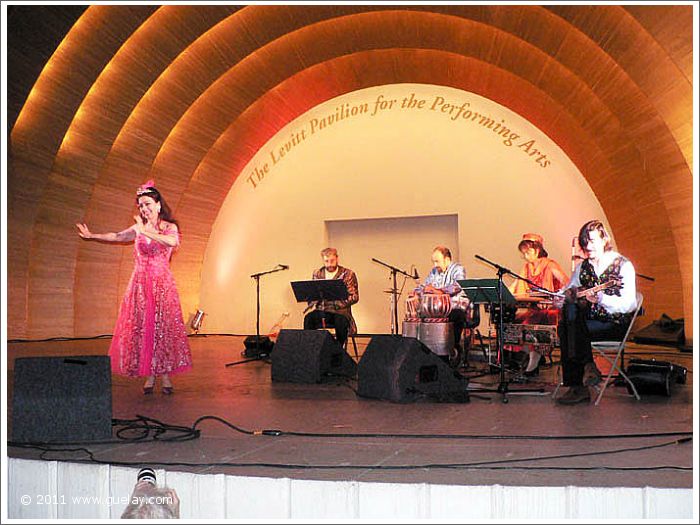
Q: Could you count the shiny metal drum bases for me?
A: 2